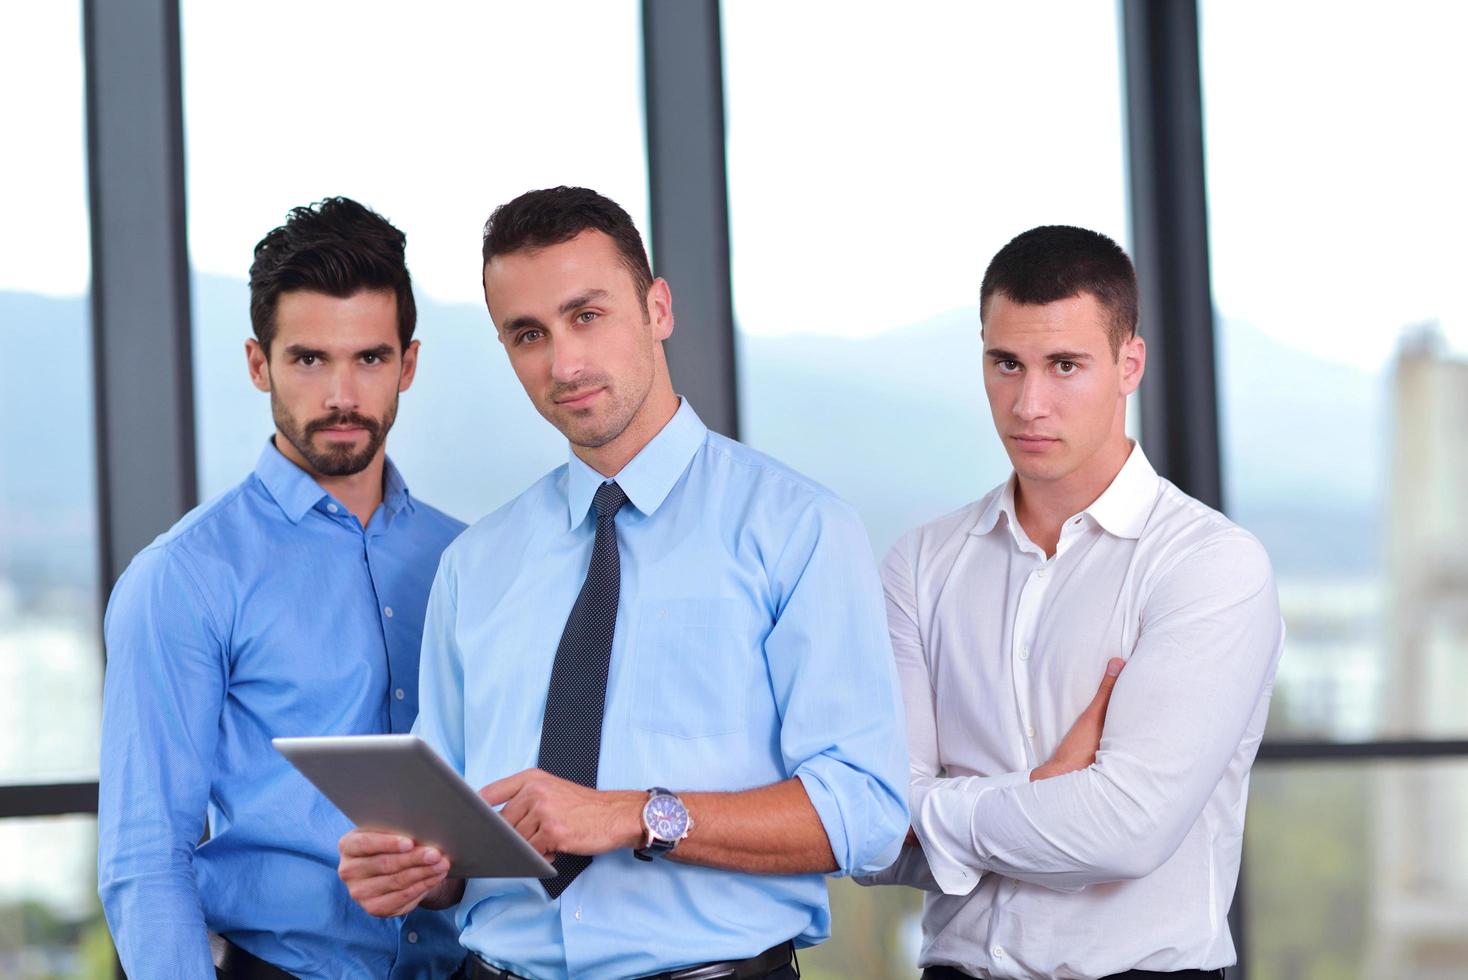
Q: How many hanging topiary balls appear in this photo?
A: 0